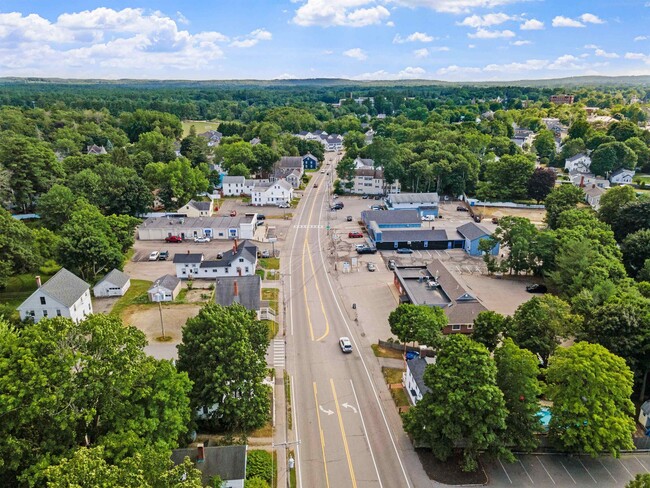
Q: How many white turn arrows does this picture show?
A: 2